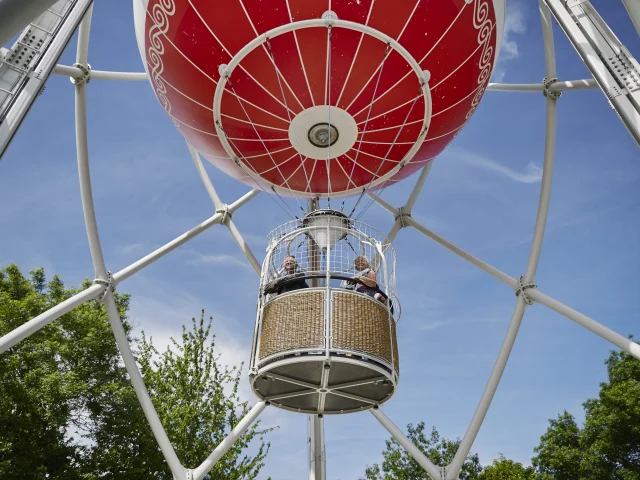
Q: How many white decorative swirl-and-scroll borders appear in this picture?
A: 2